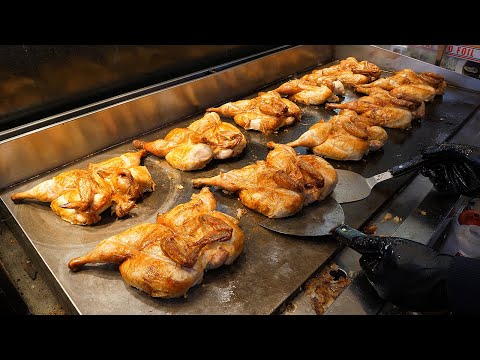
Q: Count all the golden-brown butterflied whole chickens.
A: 10